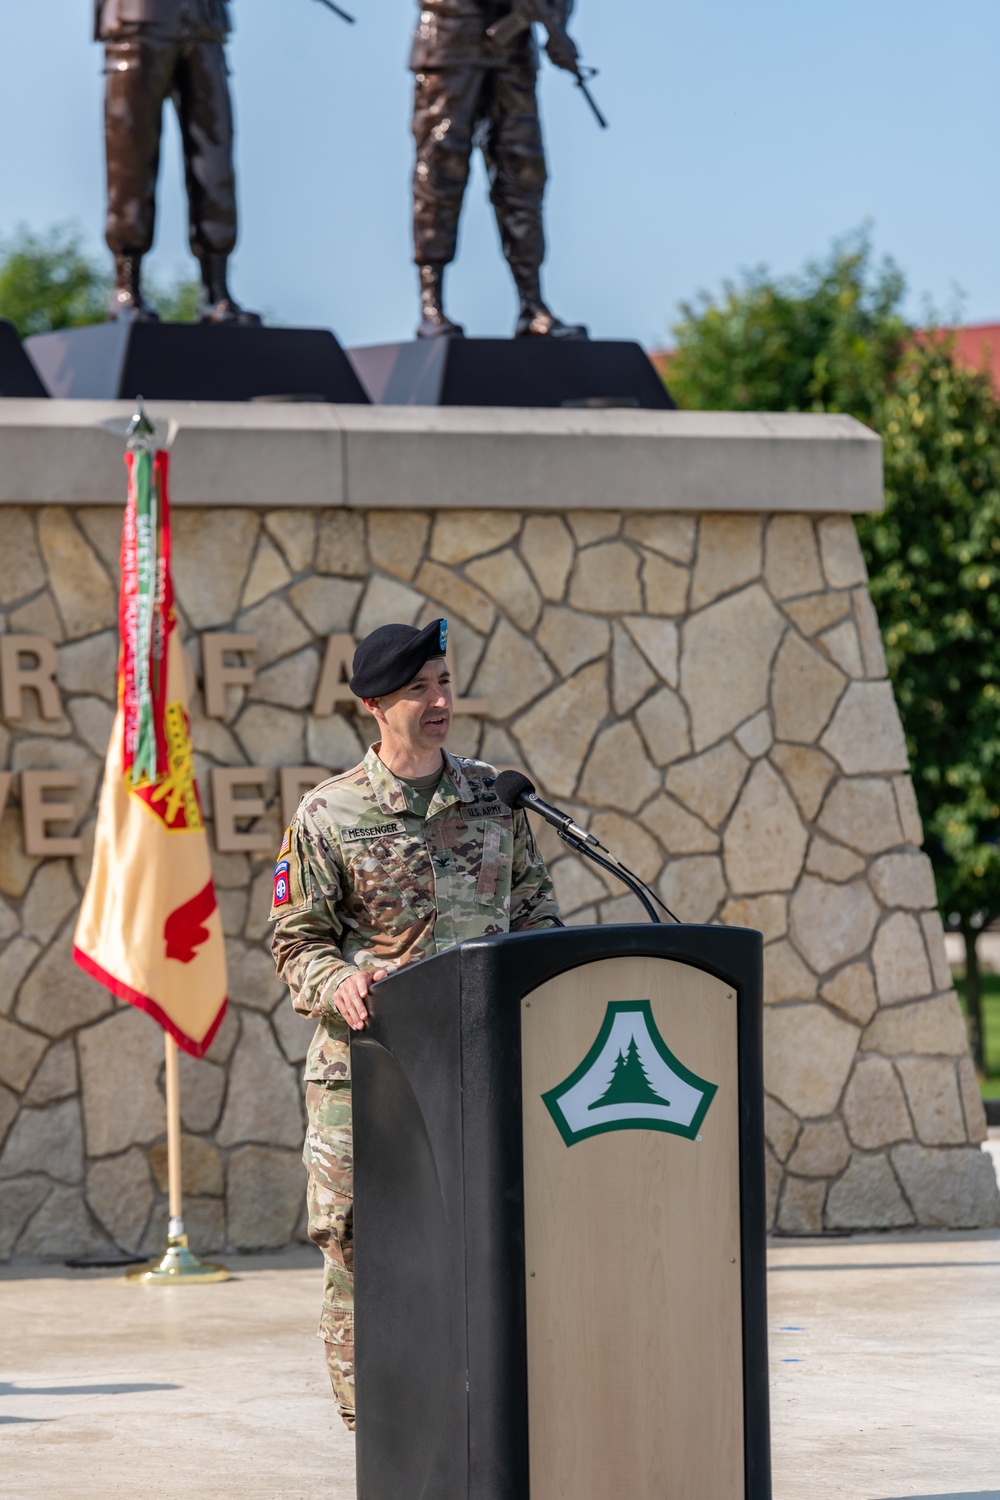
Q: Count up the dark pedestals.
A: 3